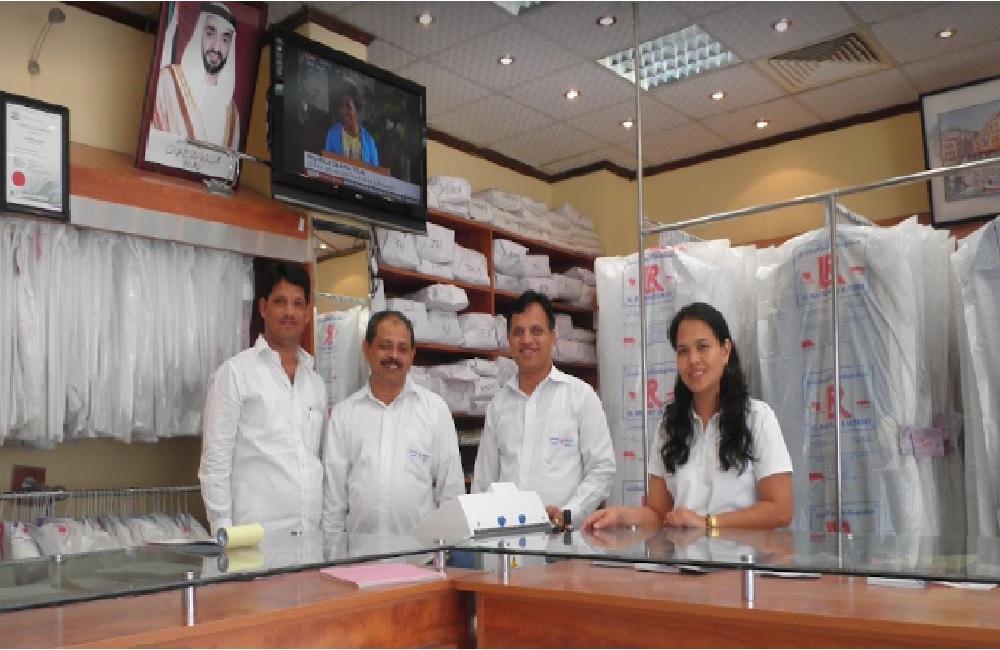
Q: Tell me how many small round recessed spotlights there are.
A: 9